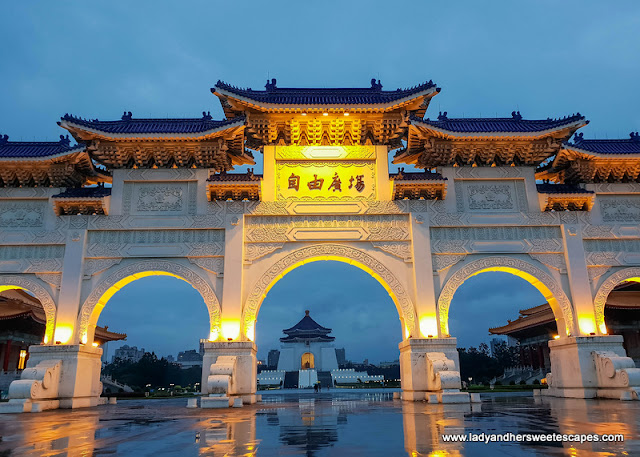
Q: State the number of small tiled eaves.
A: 4